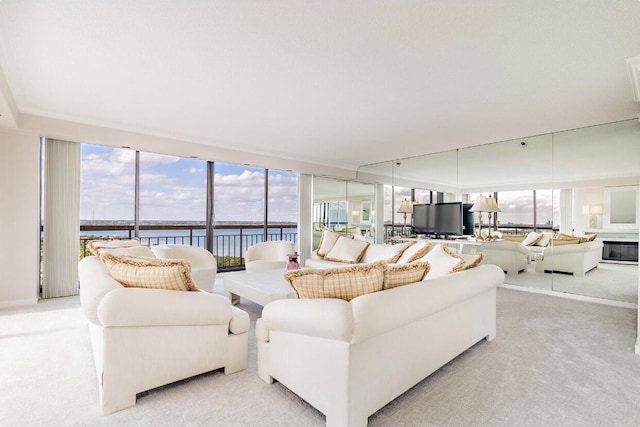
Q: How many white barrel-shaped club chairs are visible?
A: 2